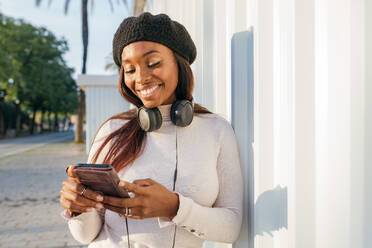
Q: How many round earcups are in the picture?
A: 2